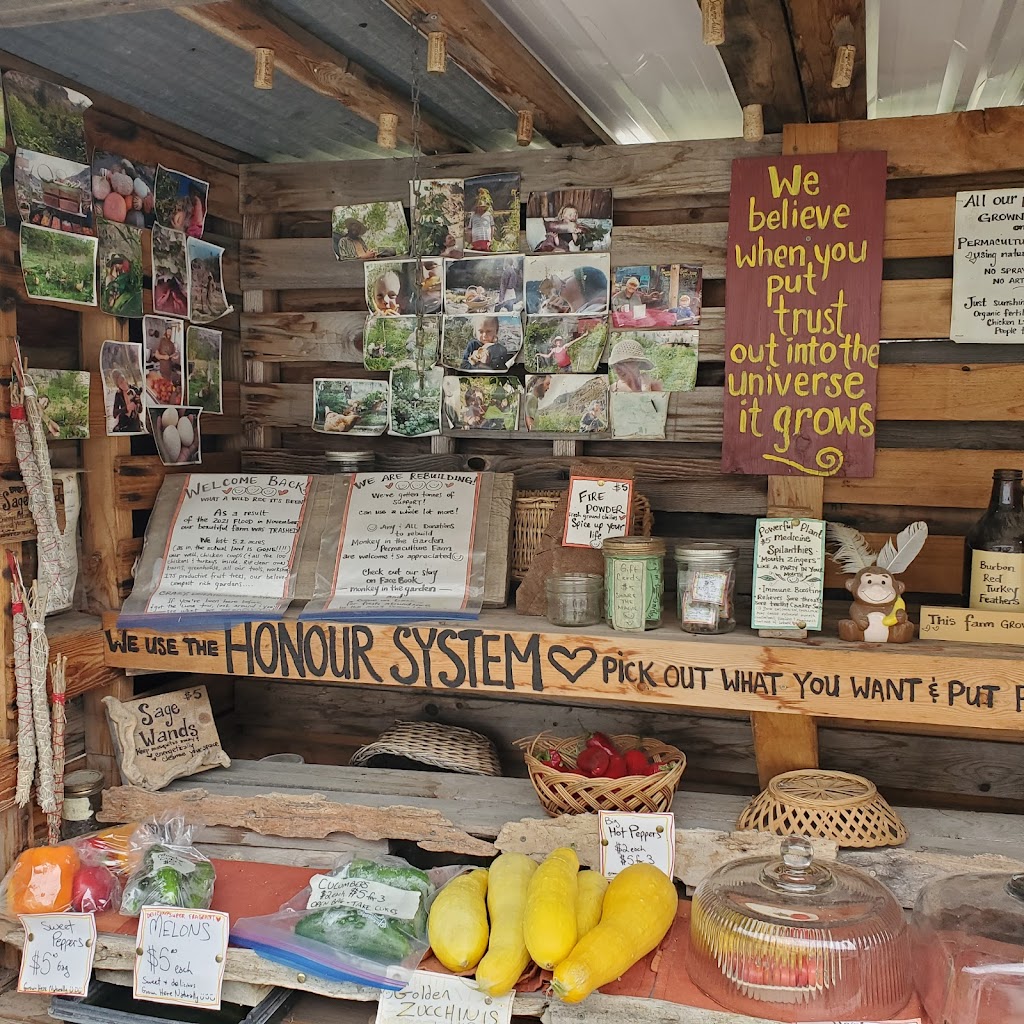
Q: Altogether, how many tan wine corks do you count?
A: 7